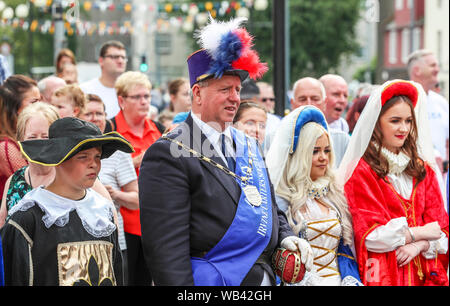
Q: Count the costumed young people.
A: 3